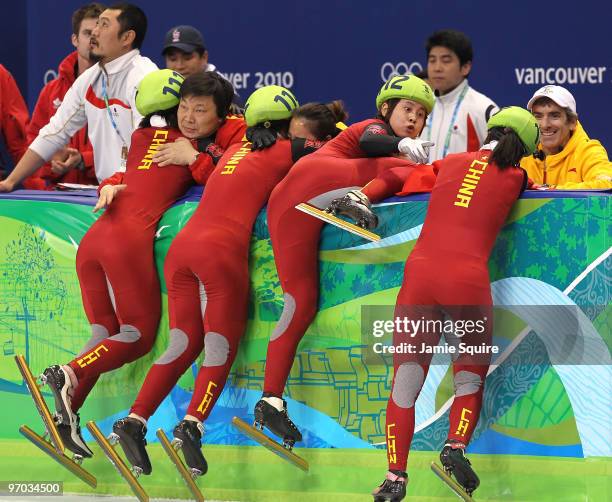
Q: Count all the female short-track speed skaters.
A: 4